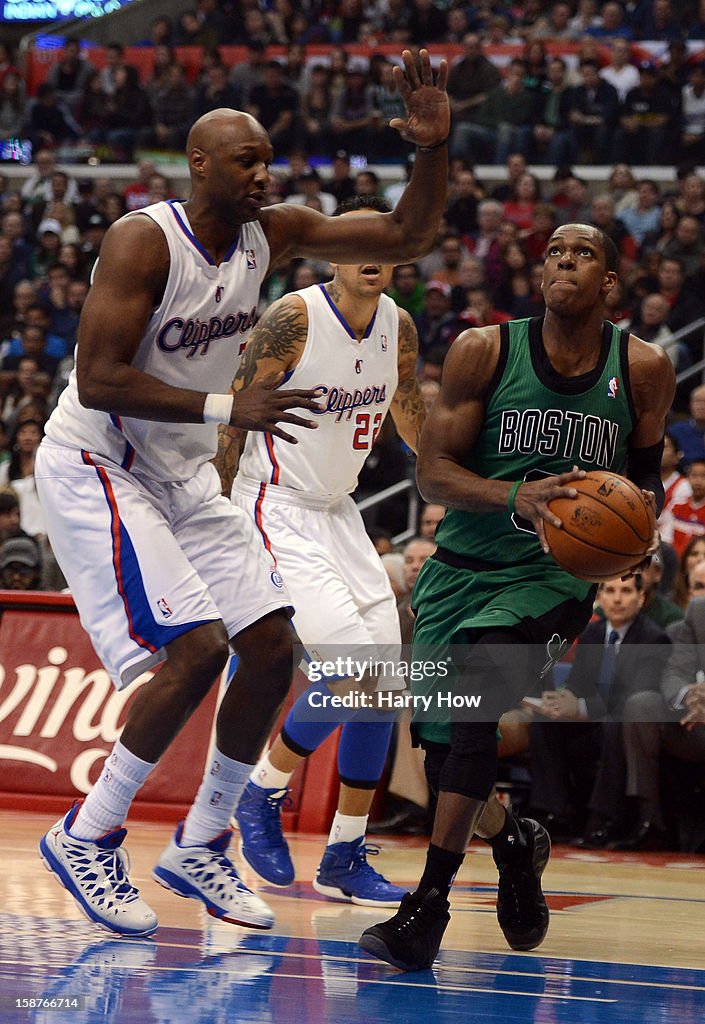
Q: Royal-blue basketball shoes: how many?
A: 2